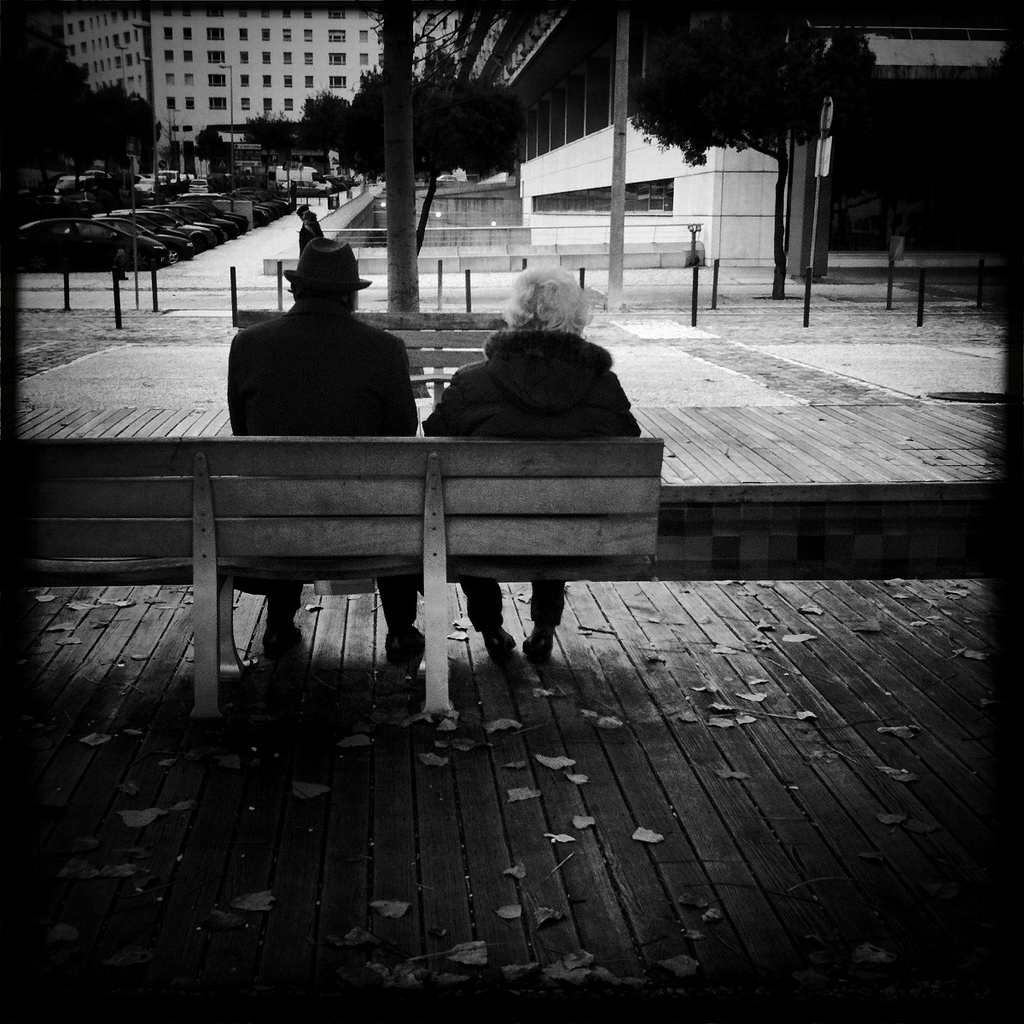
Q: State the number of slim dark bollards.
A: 15